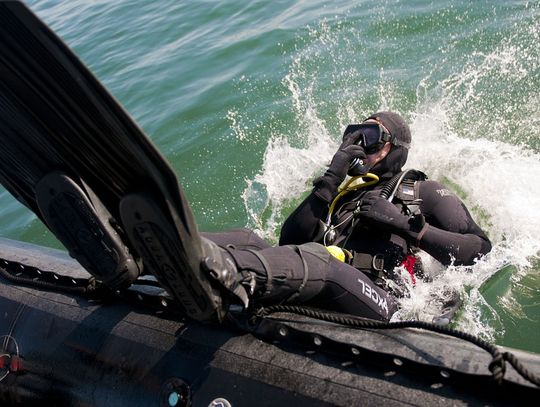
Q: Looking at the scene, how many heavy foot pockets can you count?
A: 2